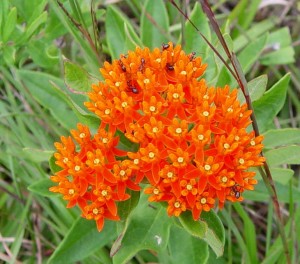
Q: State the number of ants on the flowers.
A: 7